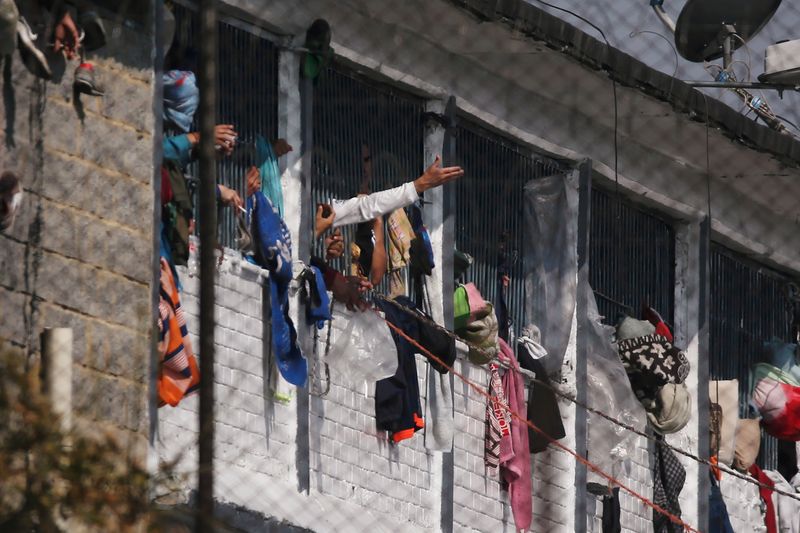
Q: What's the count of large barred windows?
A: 5